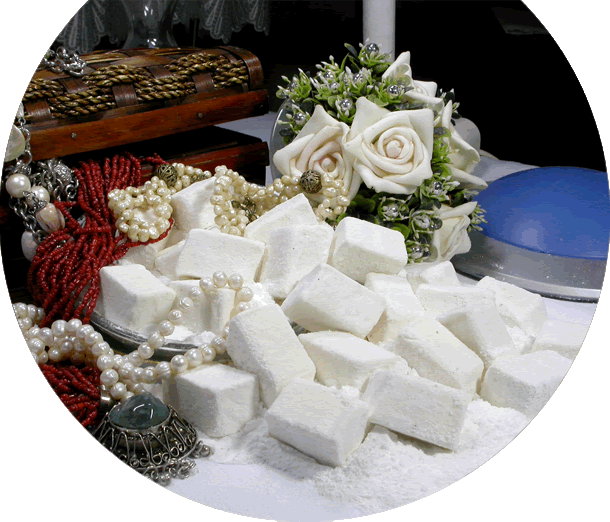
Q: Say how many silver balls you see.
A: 12